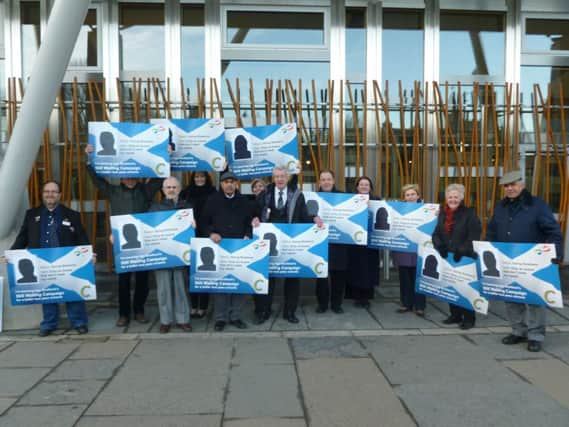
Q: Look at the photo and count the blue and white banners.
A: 11